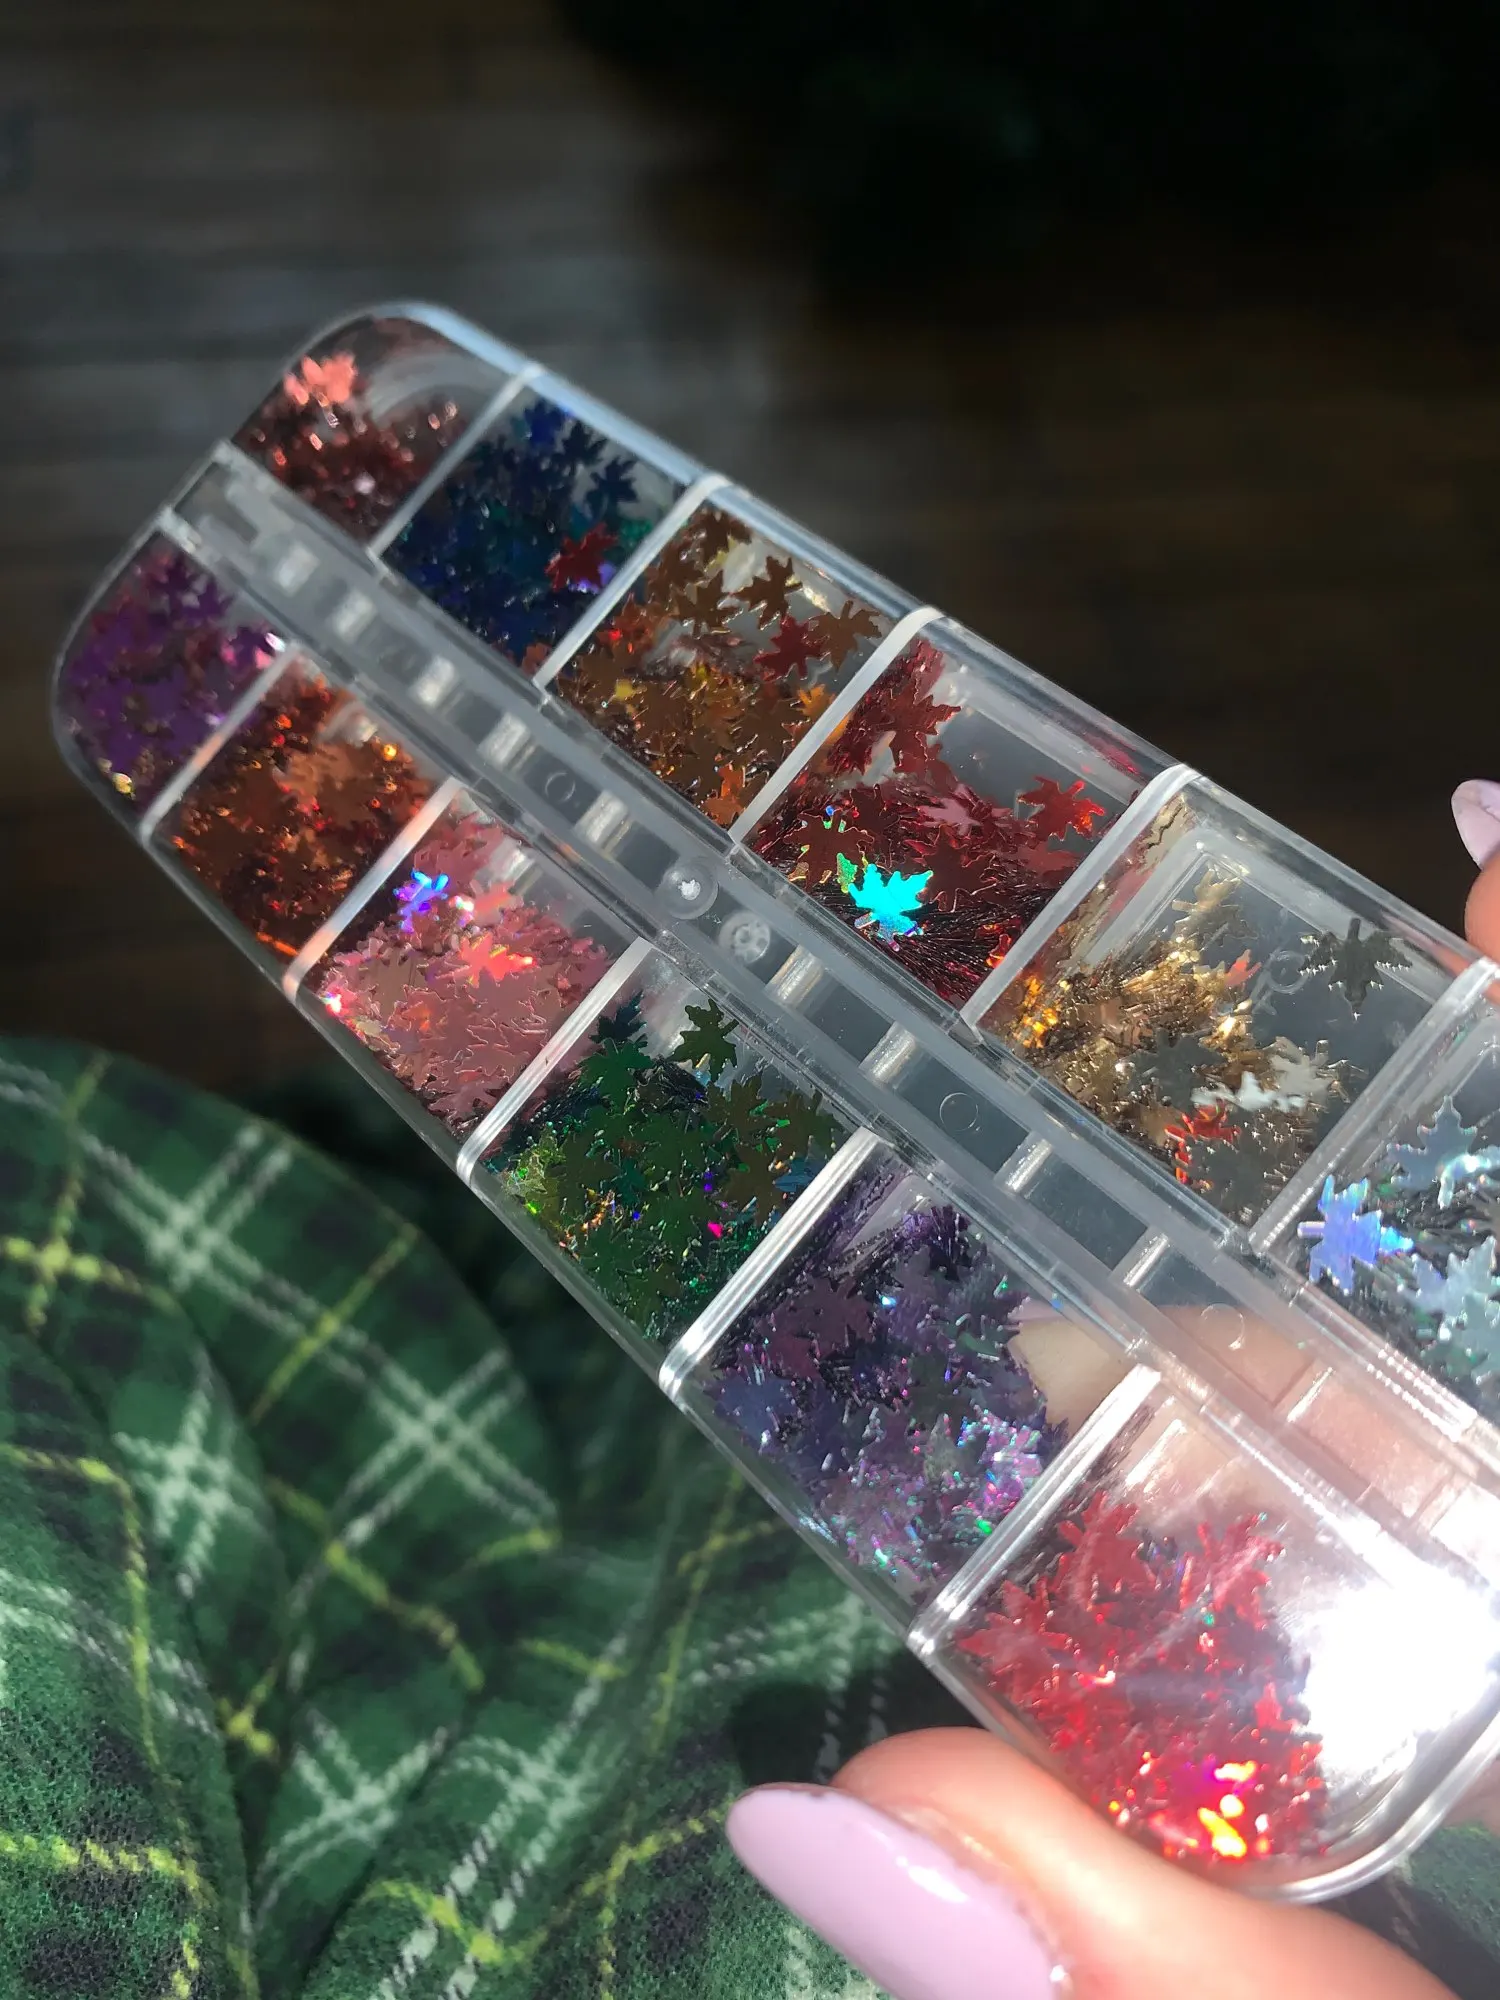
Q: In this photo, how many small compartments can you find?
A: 12